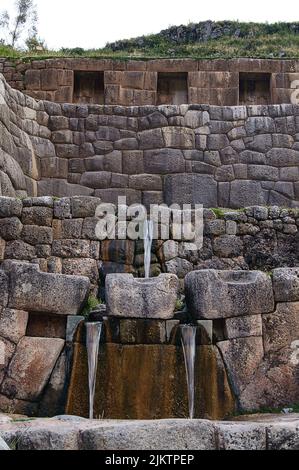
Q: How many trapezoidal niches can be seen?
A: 3